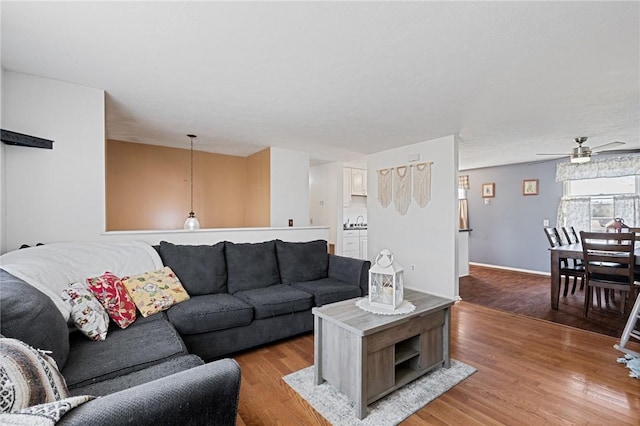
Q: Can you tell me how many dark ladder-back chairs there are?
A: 4